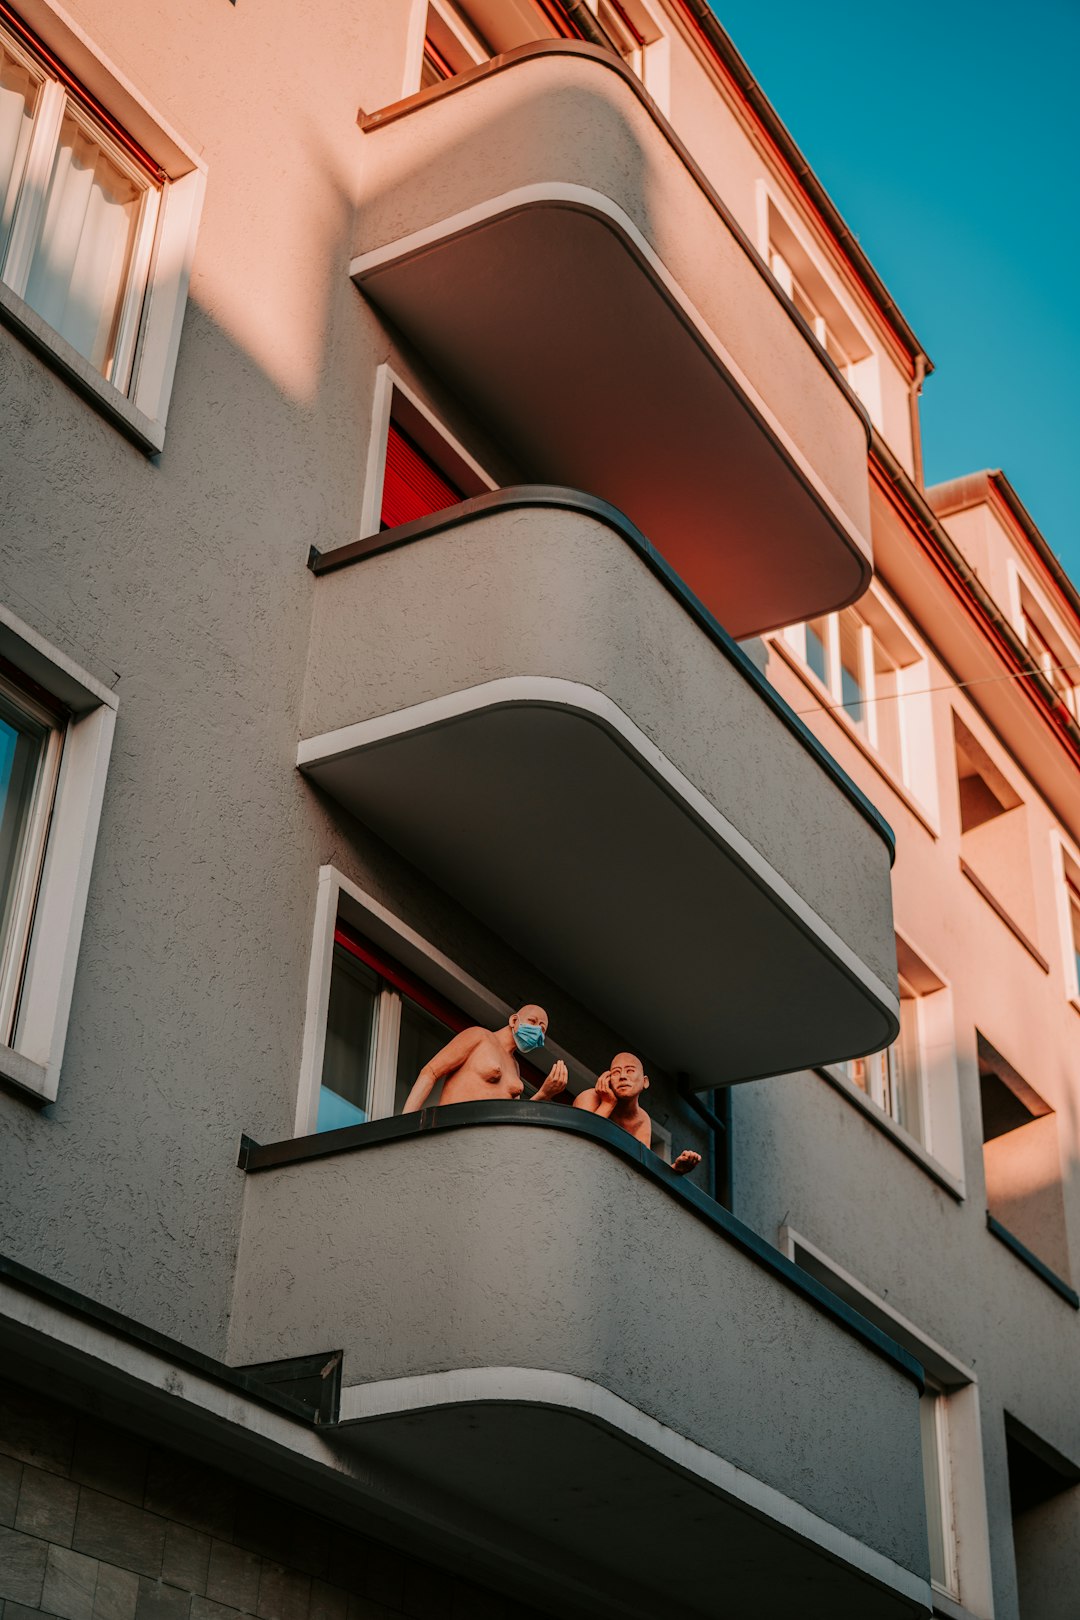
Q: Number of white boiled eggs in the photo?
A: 0